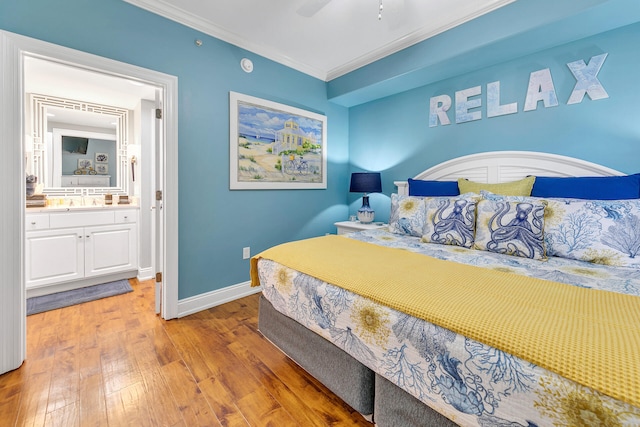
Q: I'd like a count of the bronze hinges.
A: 3